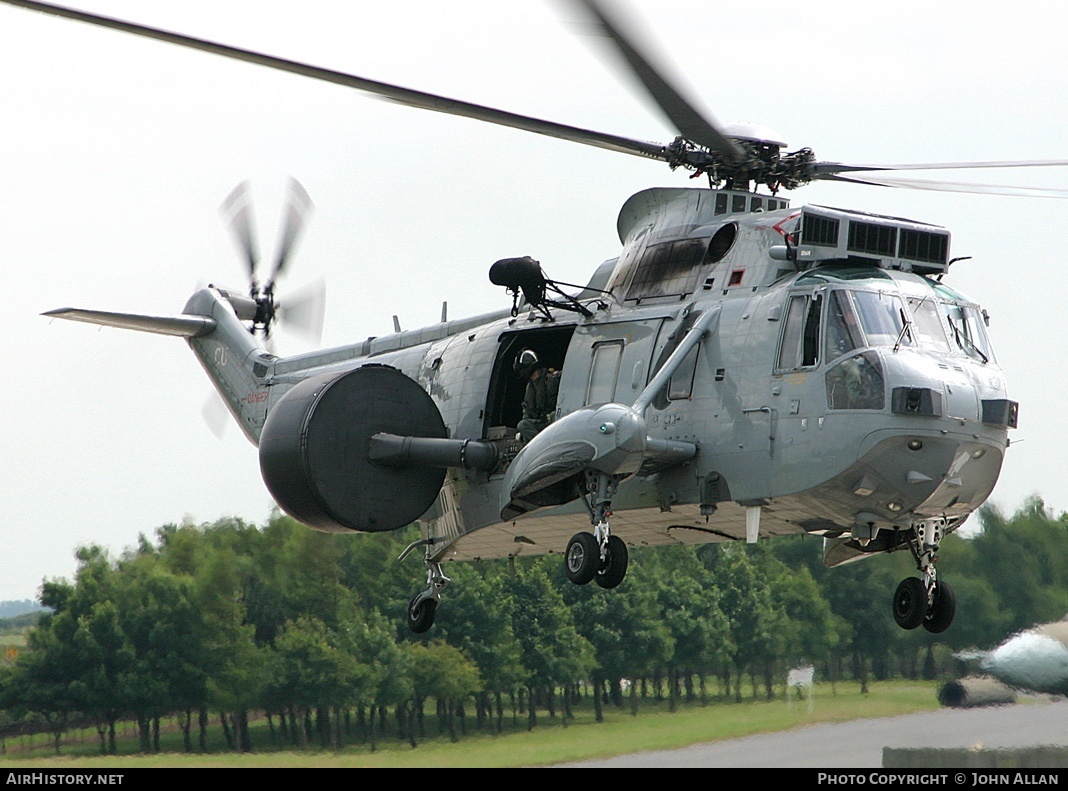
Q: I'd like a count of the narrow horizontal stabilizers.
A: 1